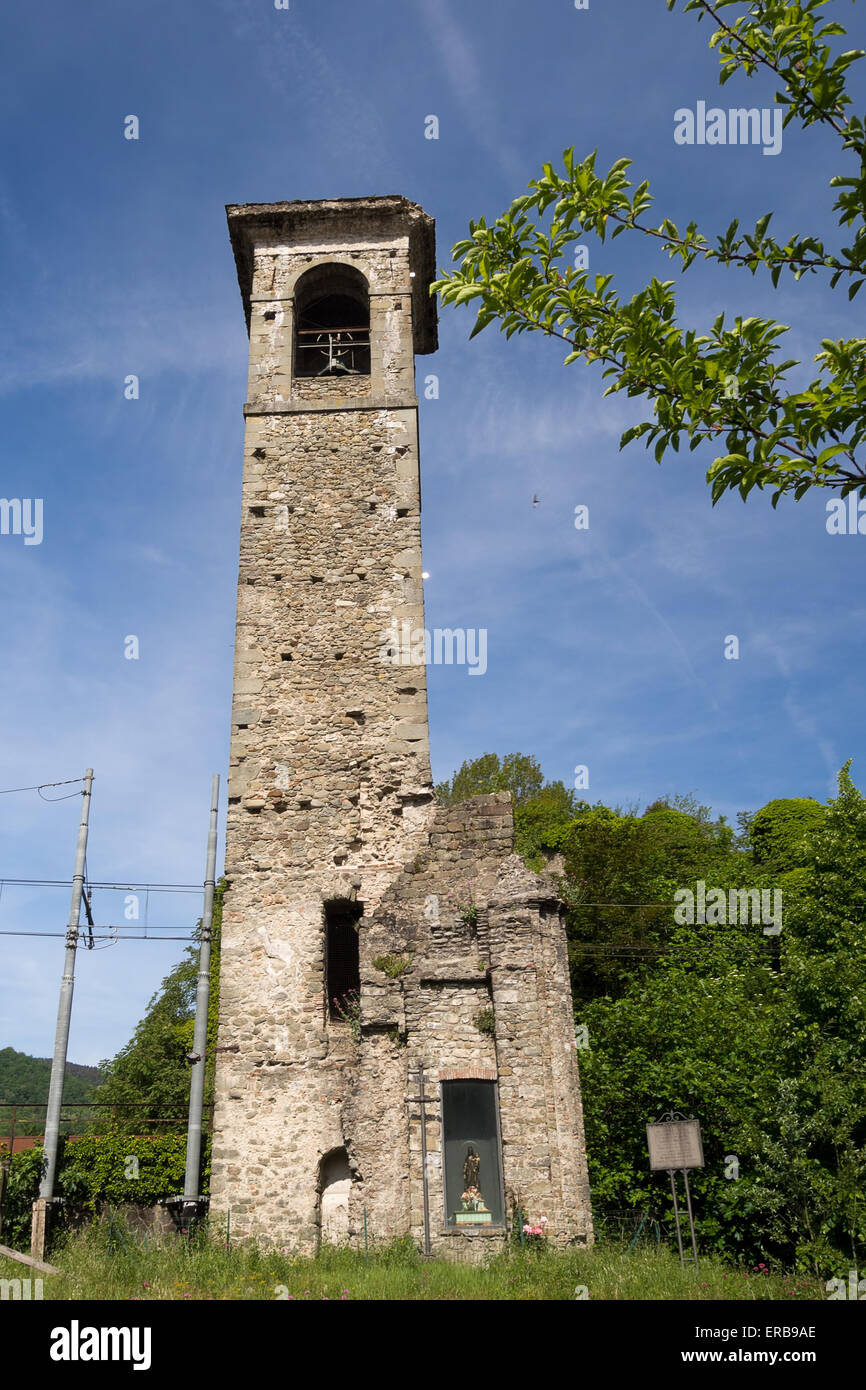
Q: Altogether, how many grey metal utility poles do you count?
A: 2